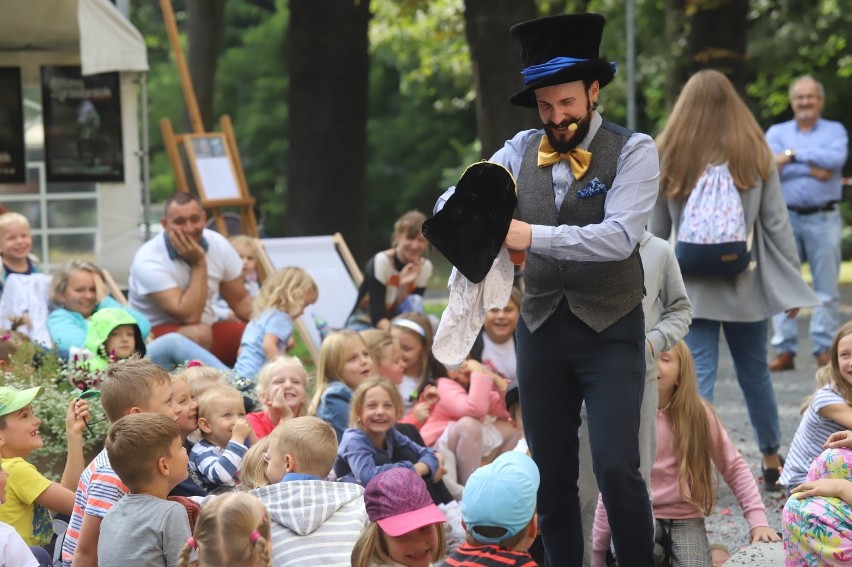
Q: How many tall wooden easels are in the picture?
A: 1